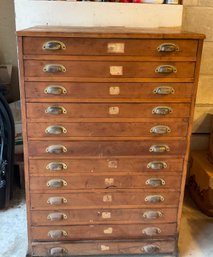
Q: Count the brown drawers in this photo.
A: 12